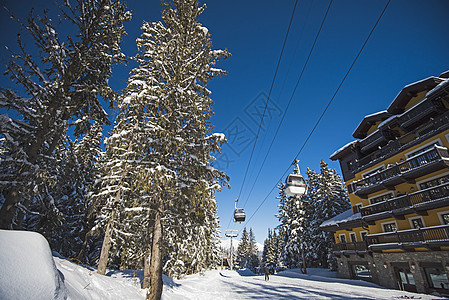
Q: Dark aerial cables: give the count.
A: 3